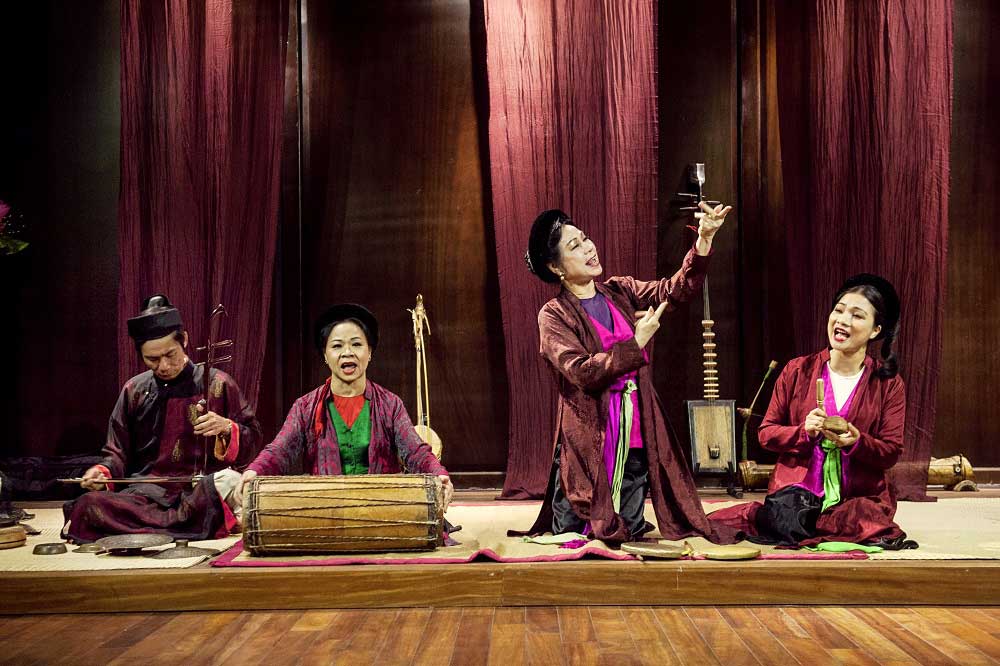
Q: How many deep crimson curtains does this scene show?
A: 3